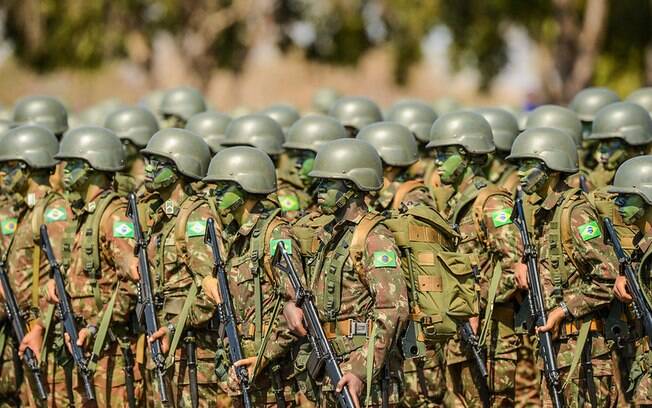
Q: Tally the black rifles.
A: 8